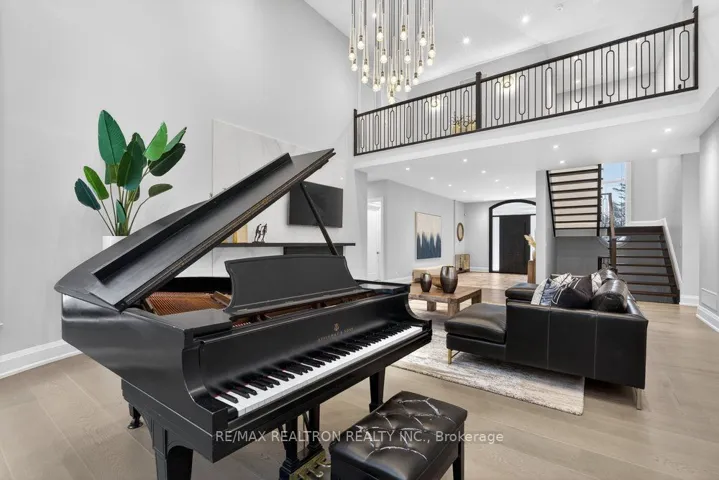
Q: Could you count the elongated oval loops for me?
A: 14